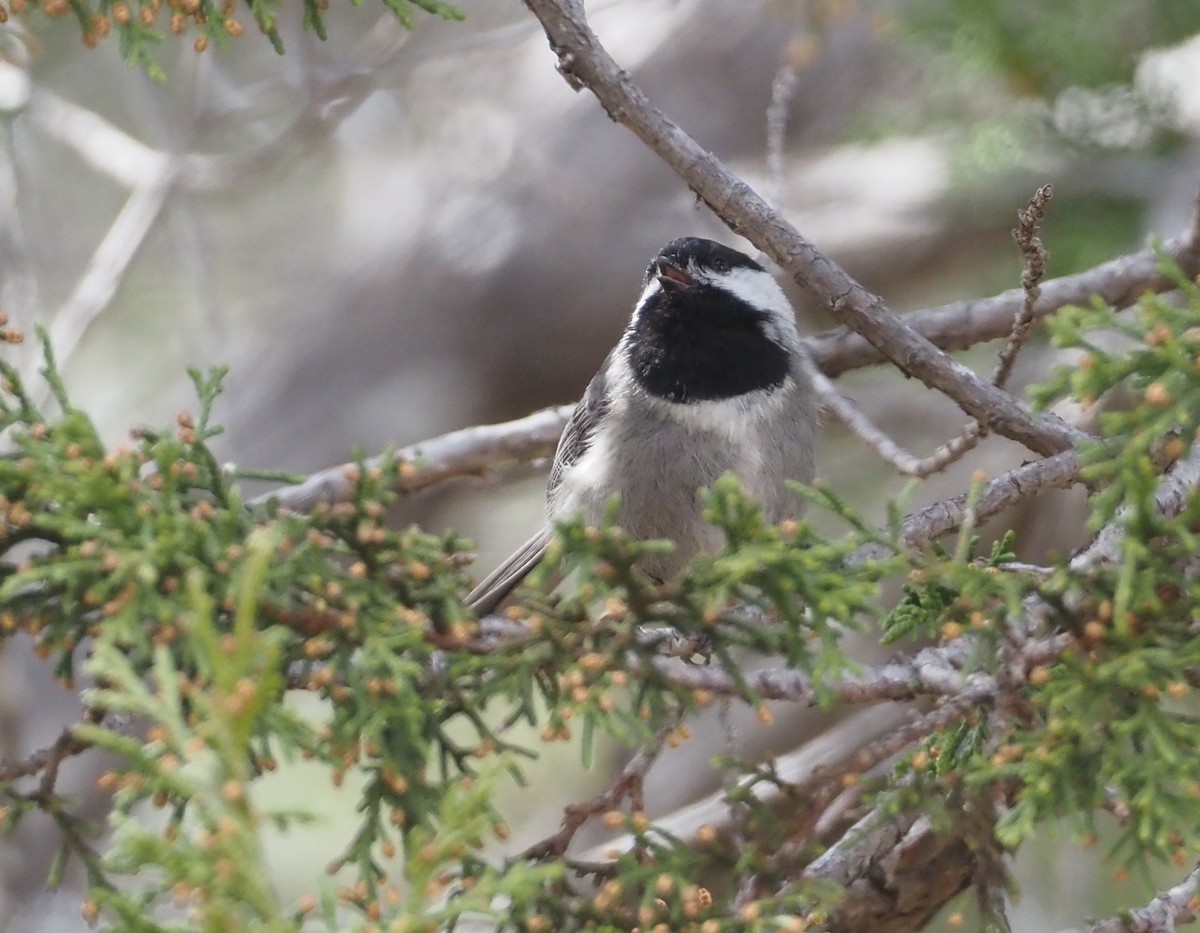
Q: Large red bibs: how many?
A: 0